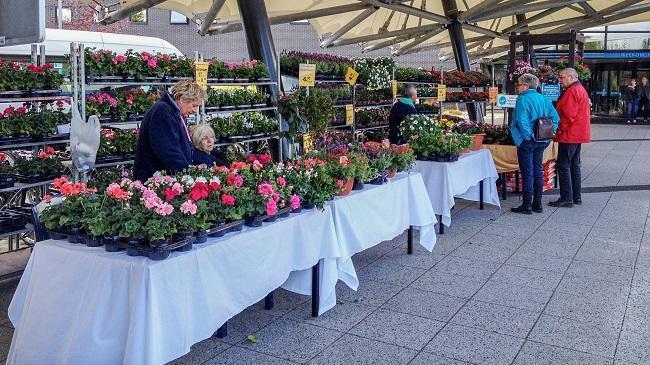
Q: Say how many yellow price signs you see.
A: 7